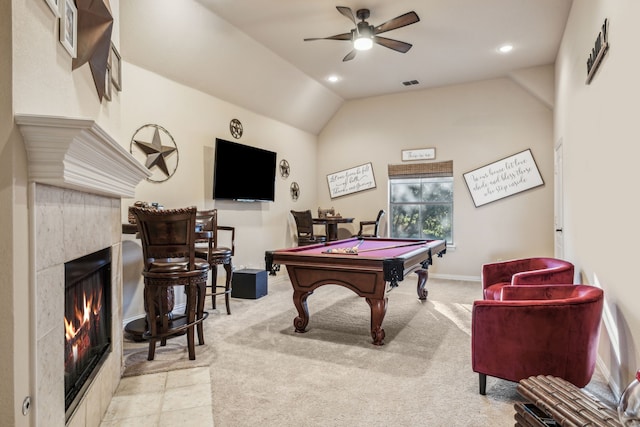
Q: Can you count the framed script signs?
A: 3